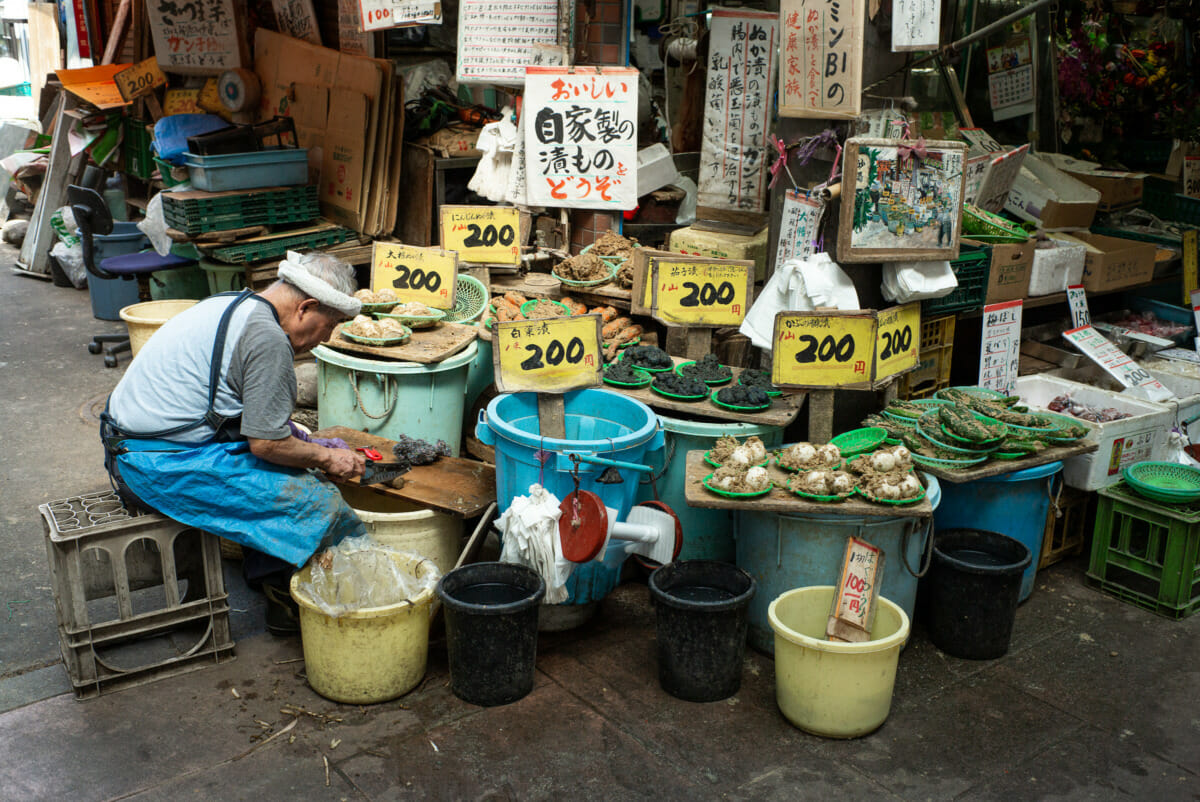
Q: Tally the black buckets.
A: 3